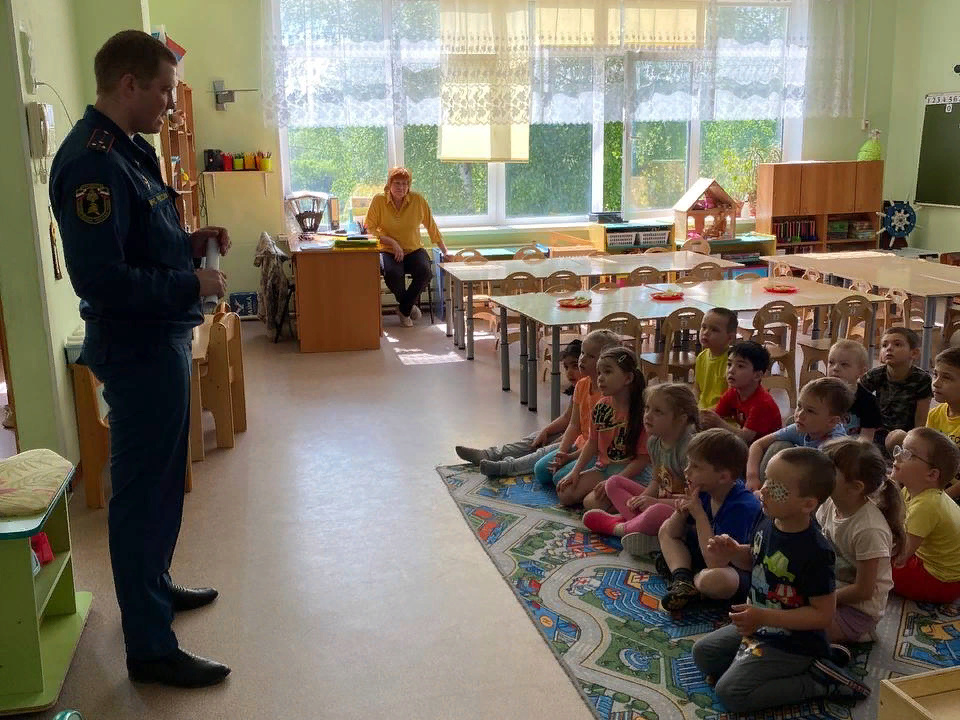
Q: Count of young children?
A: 14